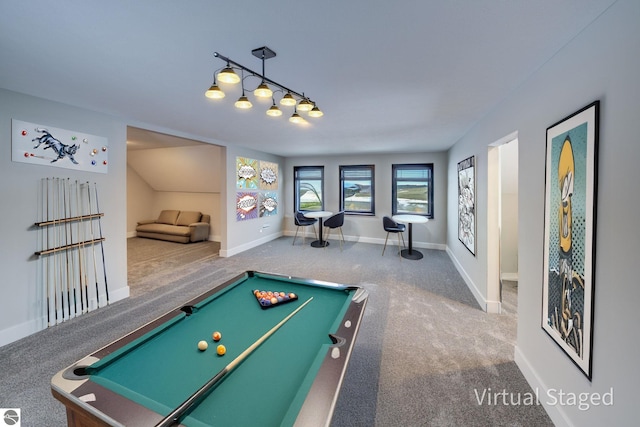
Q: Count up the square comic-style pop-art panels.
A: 4